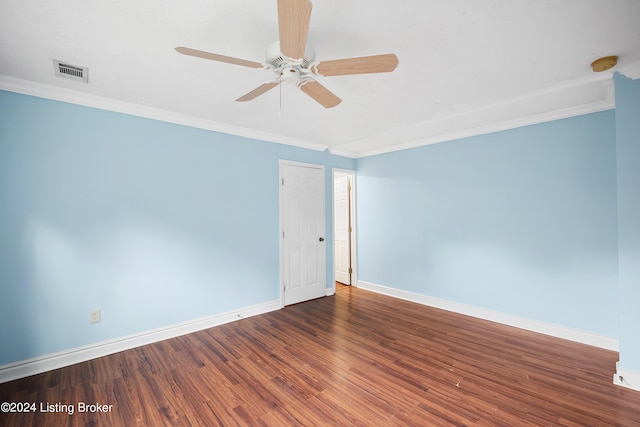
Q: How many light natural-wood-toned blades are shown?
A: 5